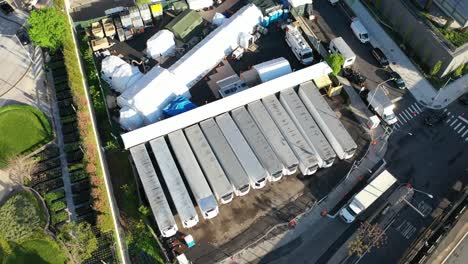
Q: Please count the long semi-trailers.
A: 11